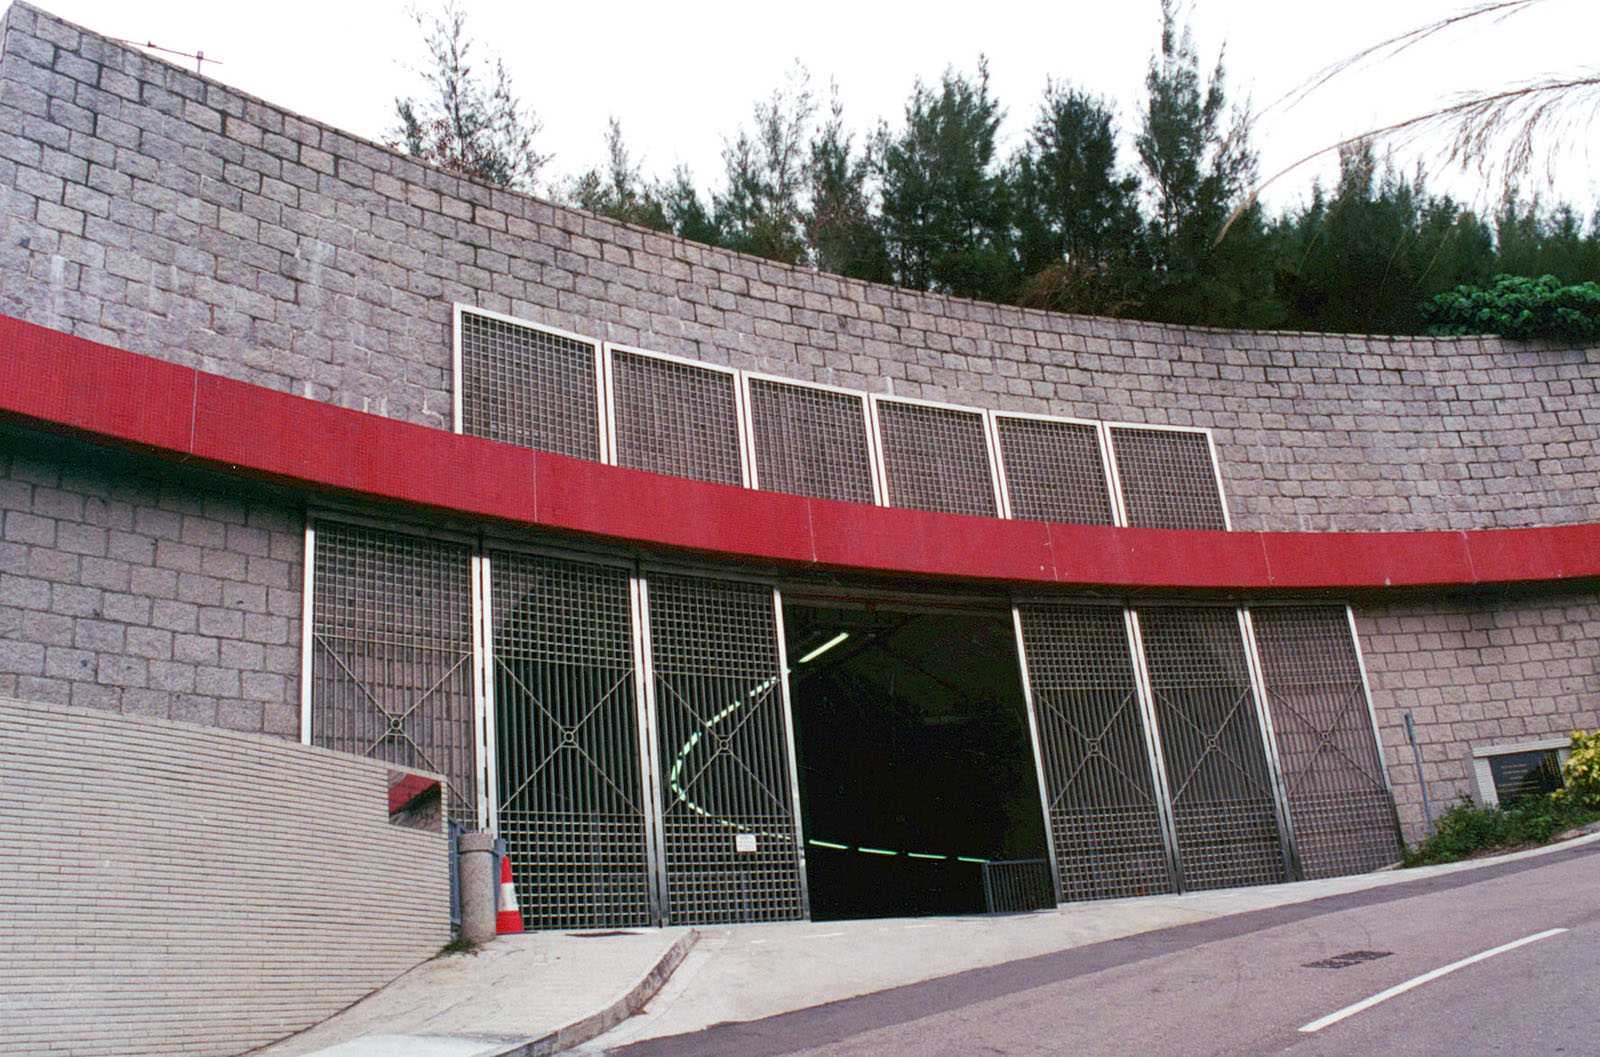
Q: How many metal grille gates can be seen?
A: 6